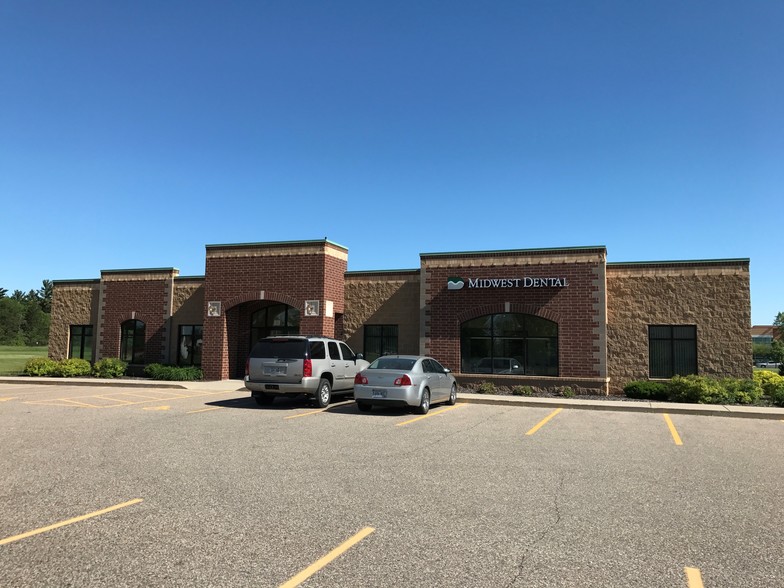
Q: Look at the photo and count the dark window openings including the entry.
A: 7